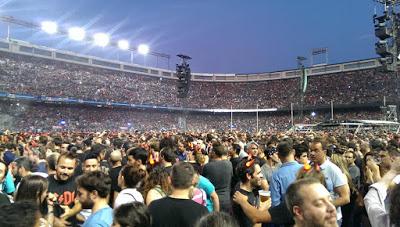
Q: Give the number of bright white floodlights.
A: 5